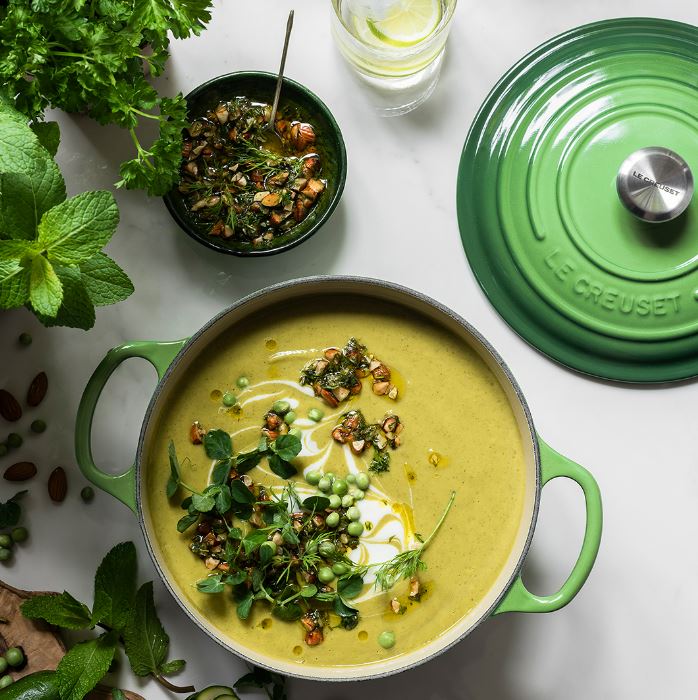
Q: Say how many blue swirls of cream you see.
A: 0